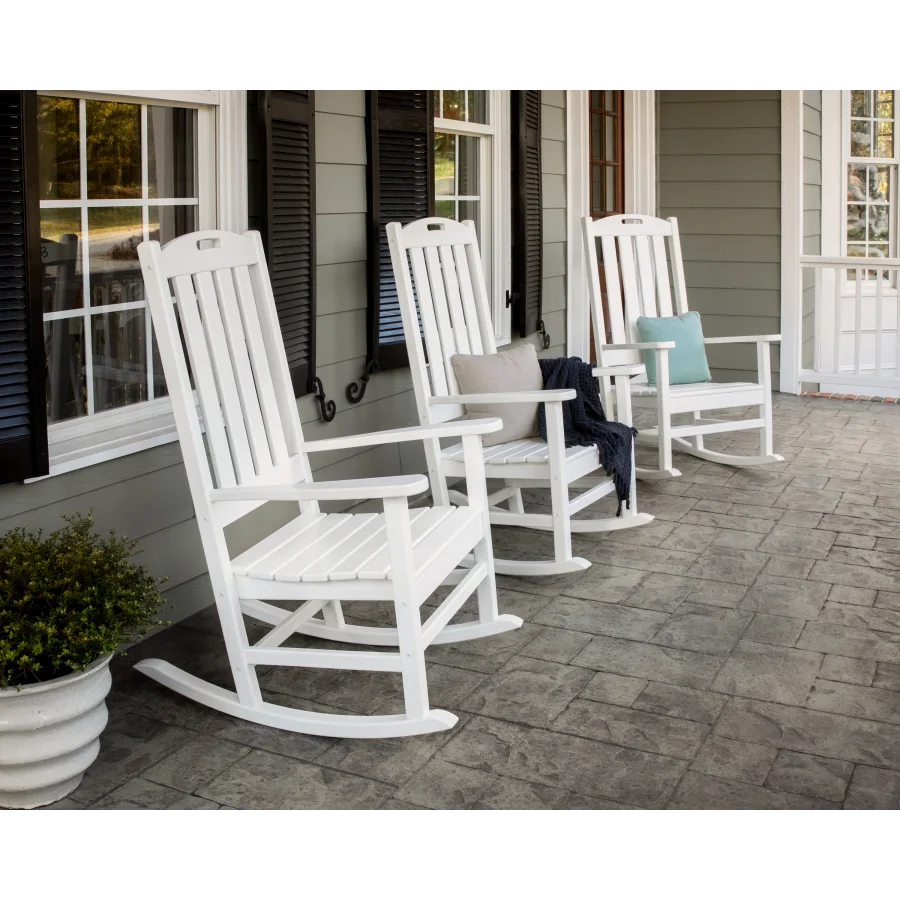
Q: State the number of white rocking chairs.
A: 3